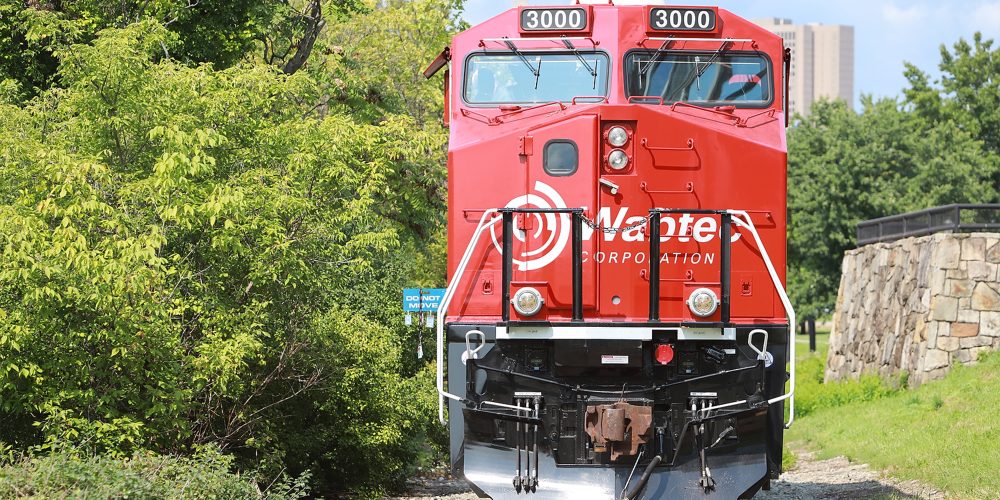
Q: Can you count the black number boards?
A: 2